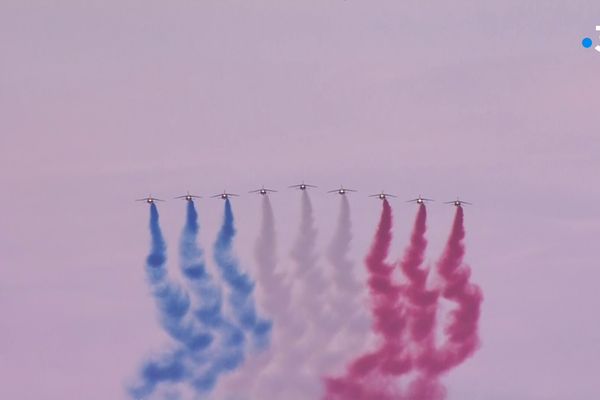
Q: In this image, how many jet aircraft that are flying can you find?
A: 9